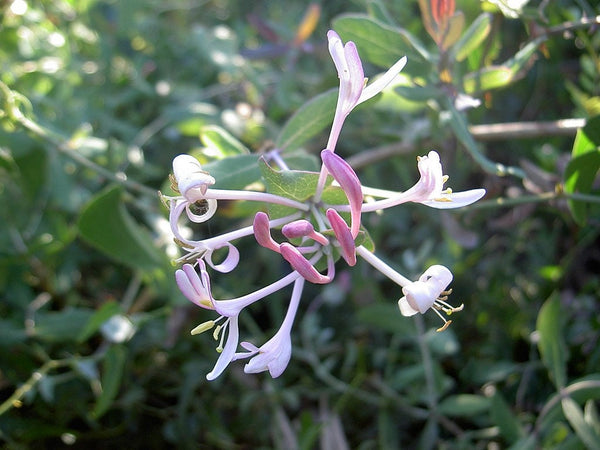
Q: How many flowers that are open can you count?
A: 7